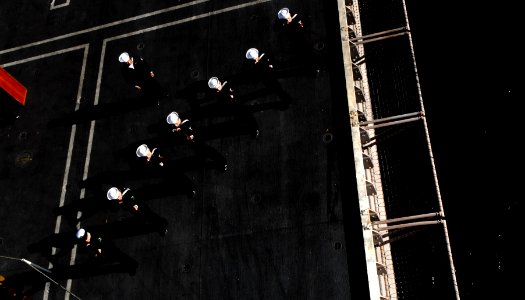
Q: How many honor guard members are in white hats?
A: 8